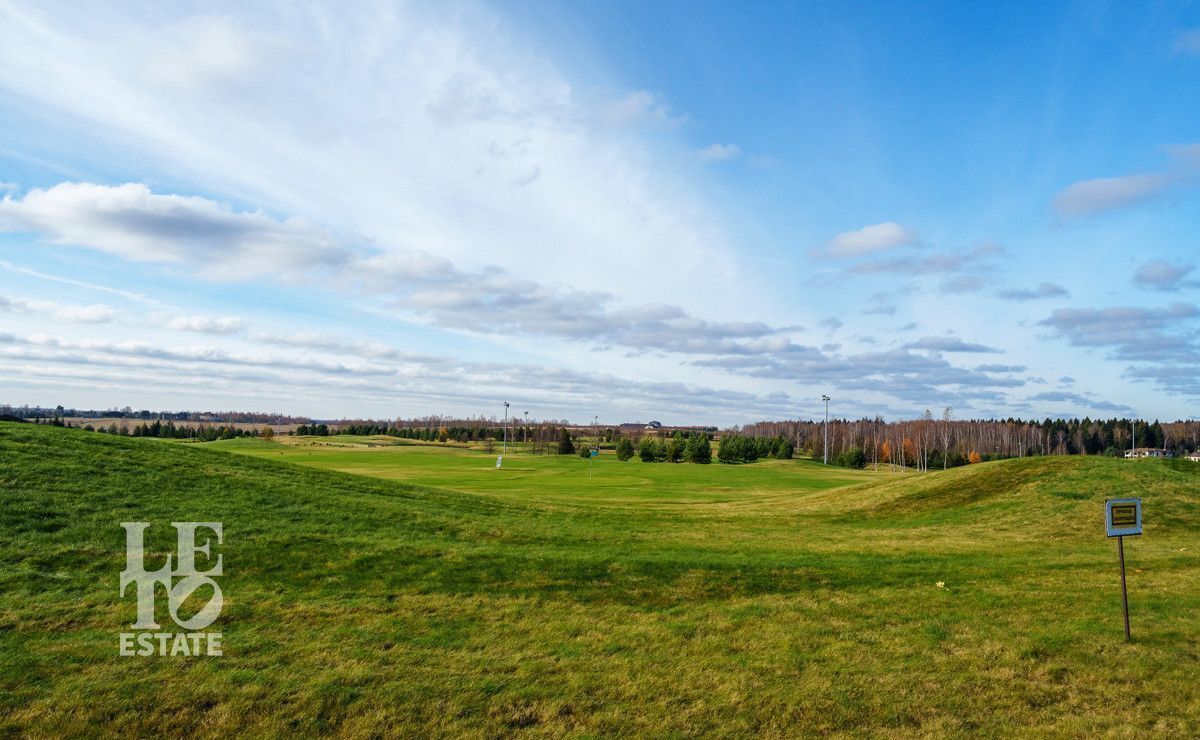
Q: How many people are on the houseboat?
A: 0